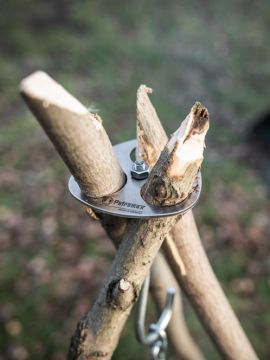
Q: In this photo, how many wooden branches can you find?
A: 3